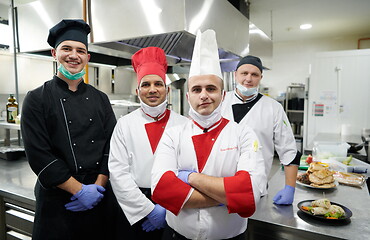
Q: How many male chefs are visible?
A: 4